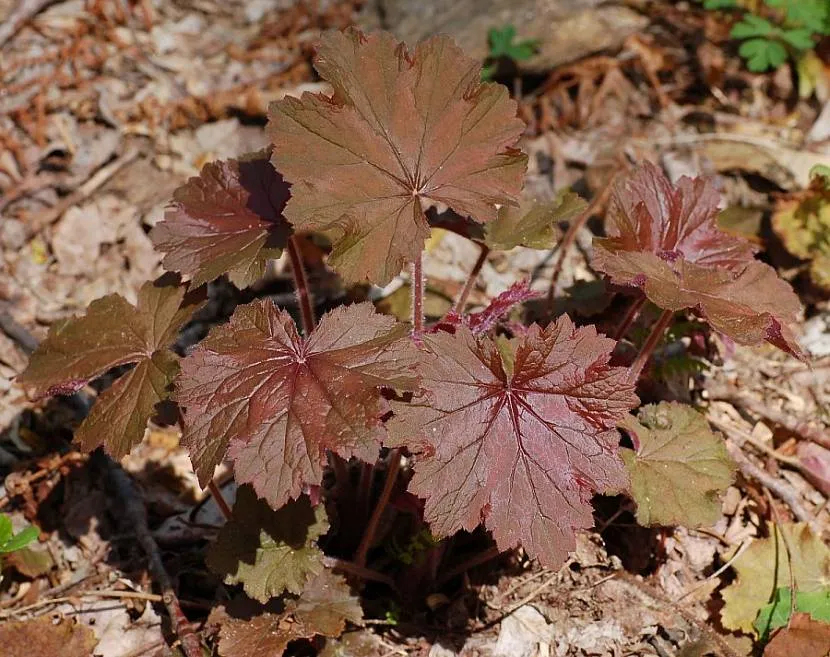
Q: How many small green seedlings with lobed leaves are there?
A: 2